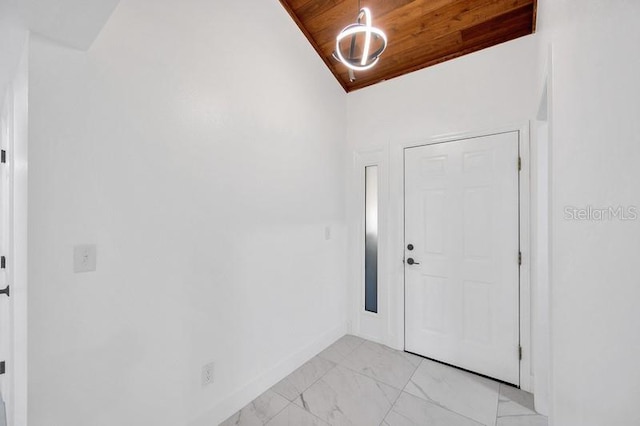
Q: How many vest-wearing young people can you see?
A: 0